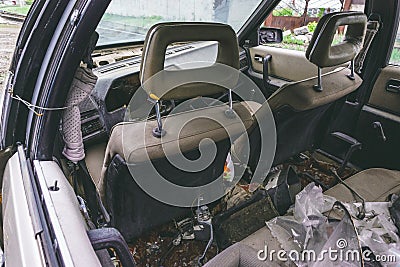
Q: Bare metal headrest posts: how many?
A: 4